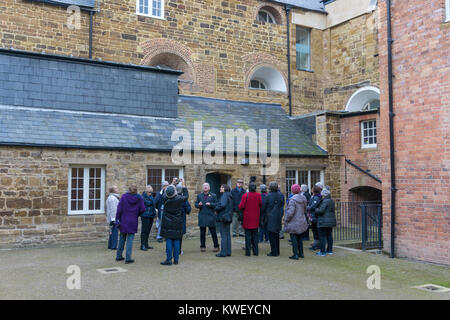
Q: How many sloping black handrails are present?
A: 1